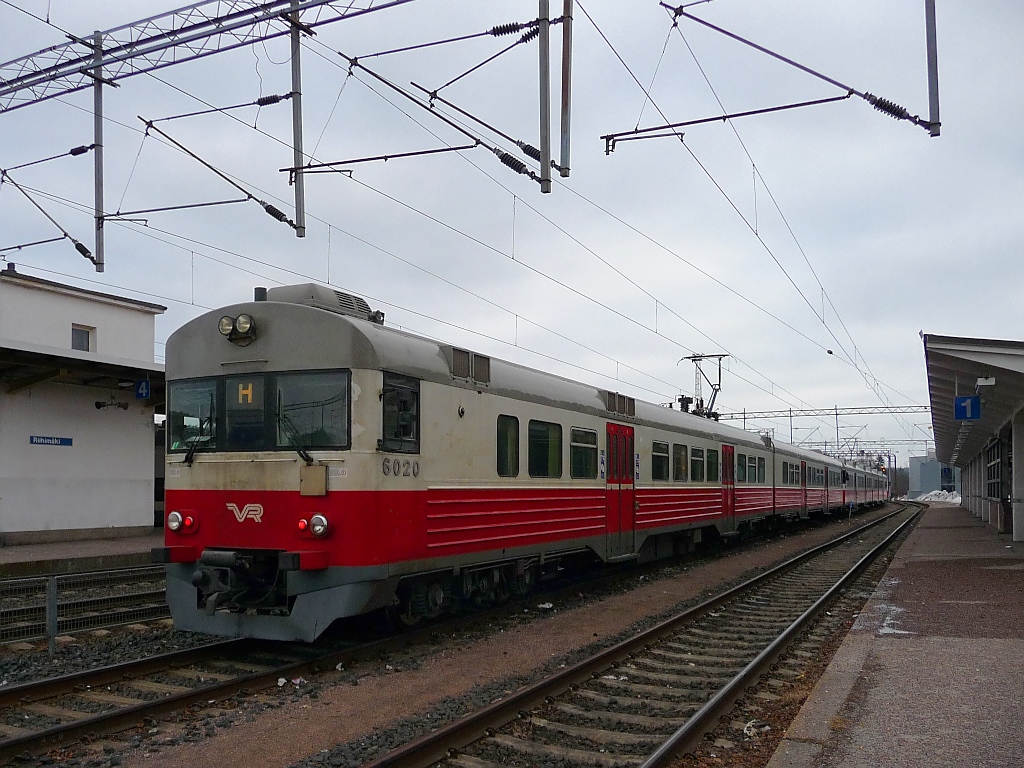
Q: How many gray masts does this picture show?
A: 5